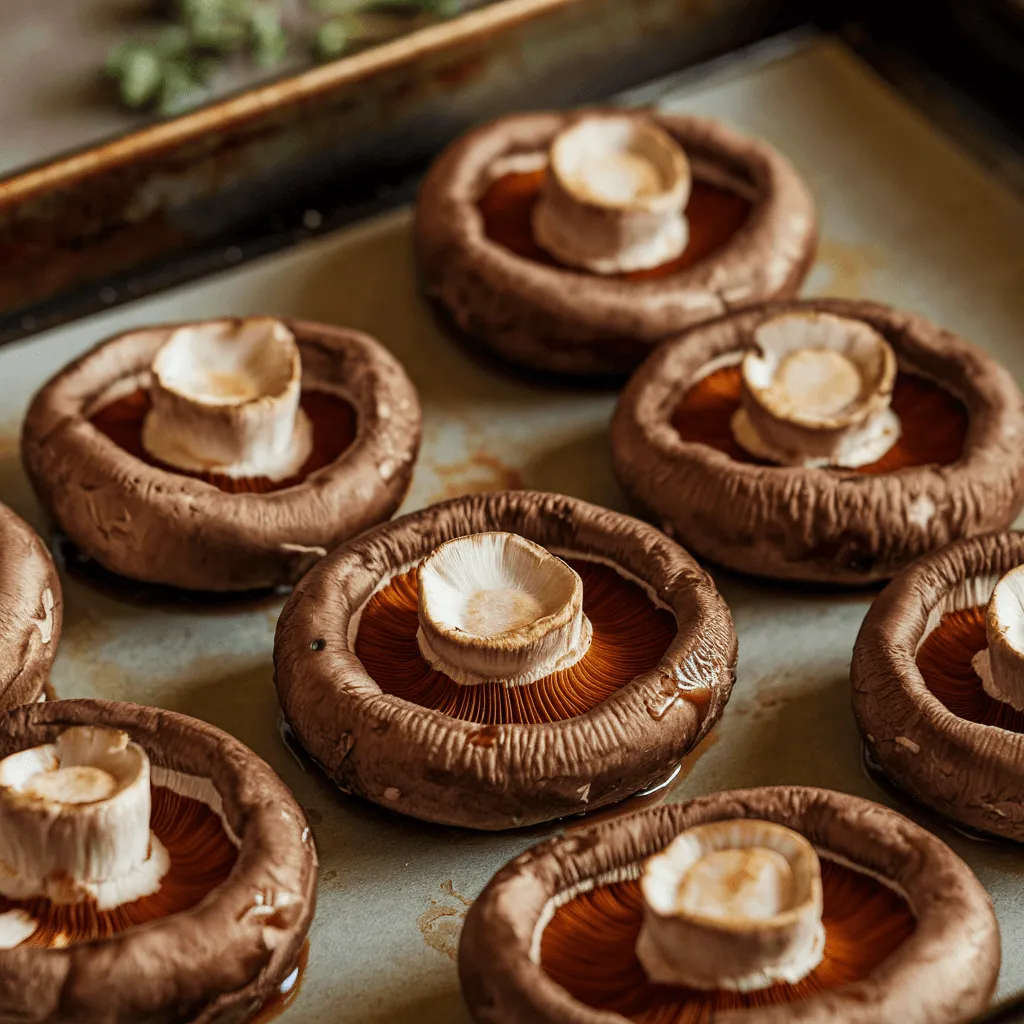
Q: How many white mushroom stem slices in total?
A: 7